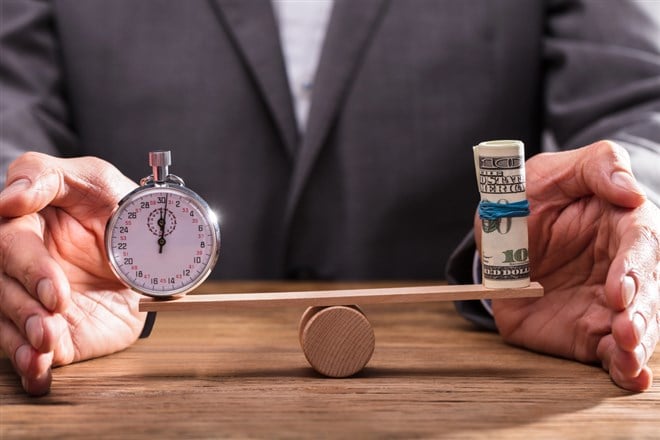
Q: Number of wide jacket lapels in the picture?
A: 2